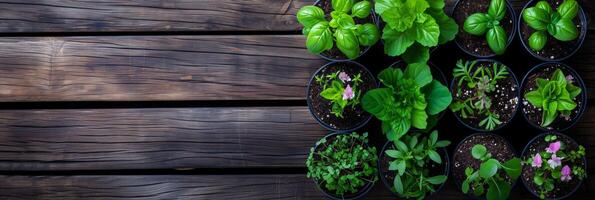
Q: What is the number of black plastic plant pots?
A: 12